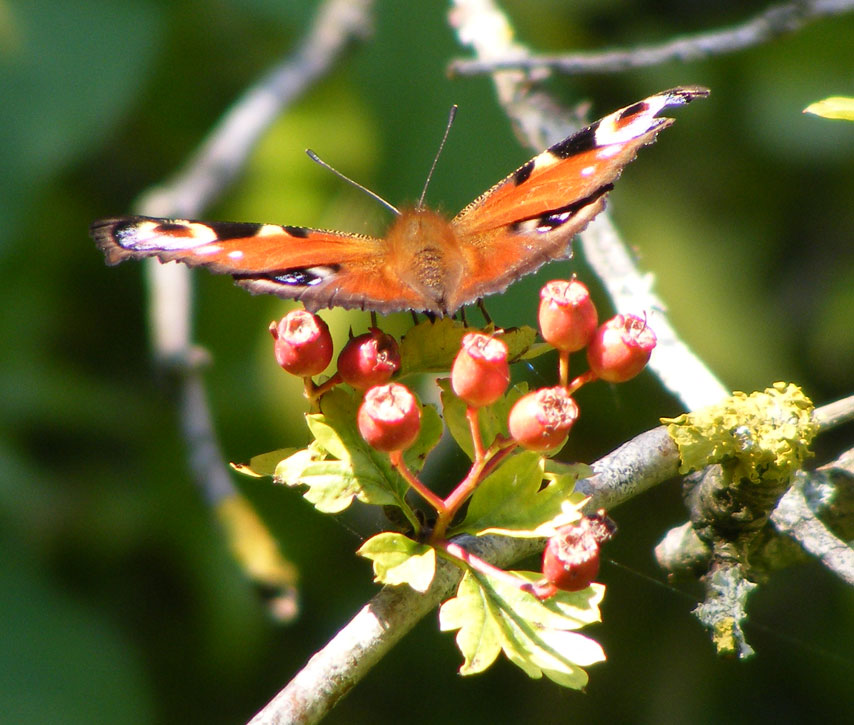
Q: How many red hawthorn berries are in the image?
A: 8